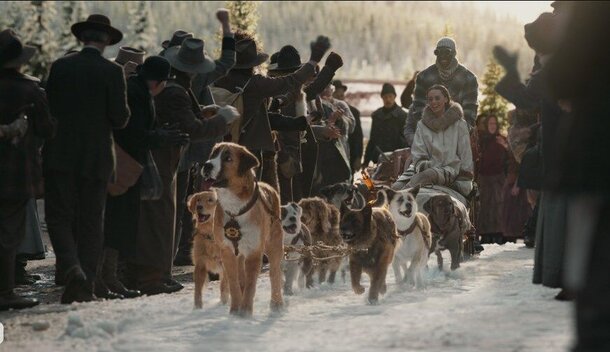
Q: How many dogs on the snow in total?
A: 8